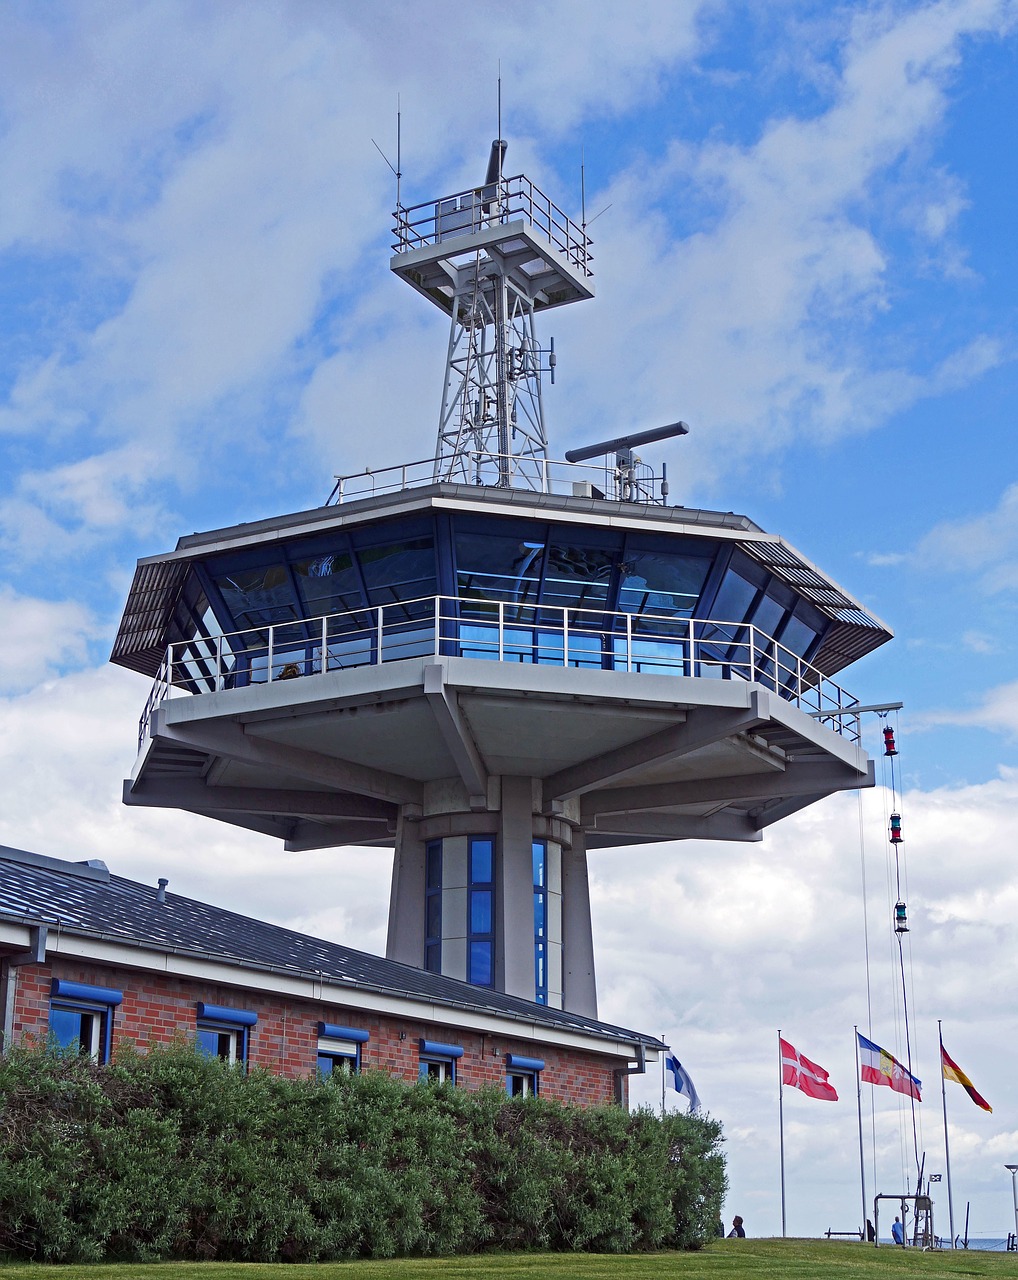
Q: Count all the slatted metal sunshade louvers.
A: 2